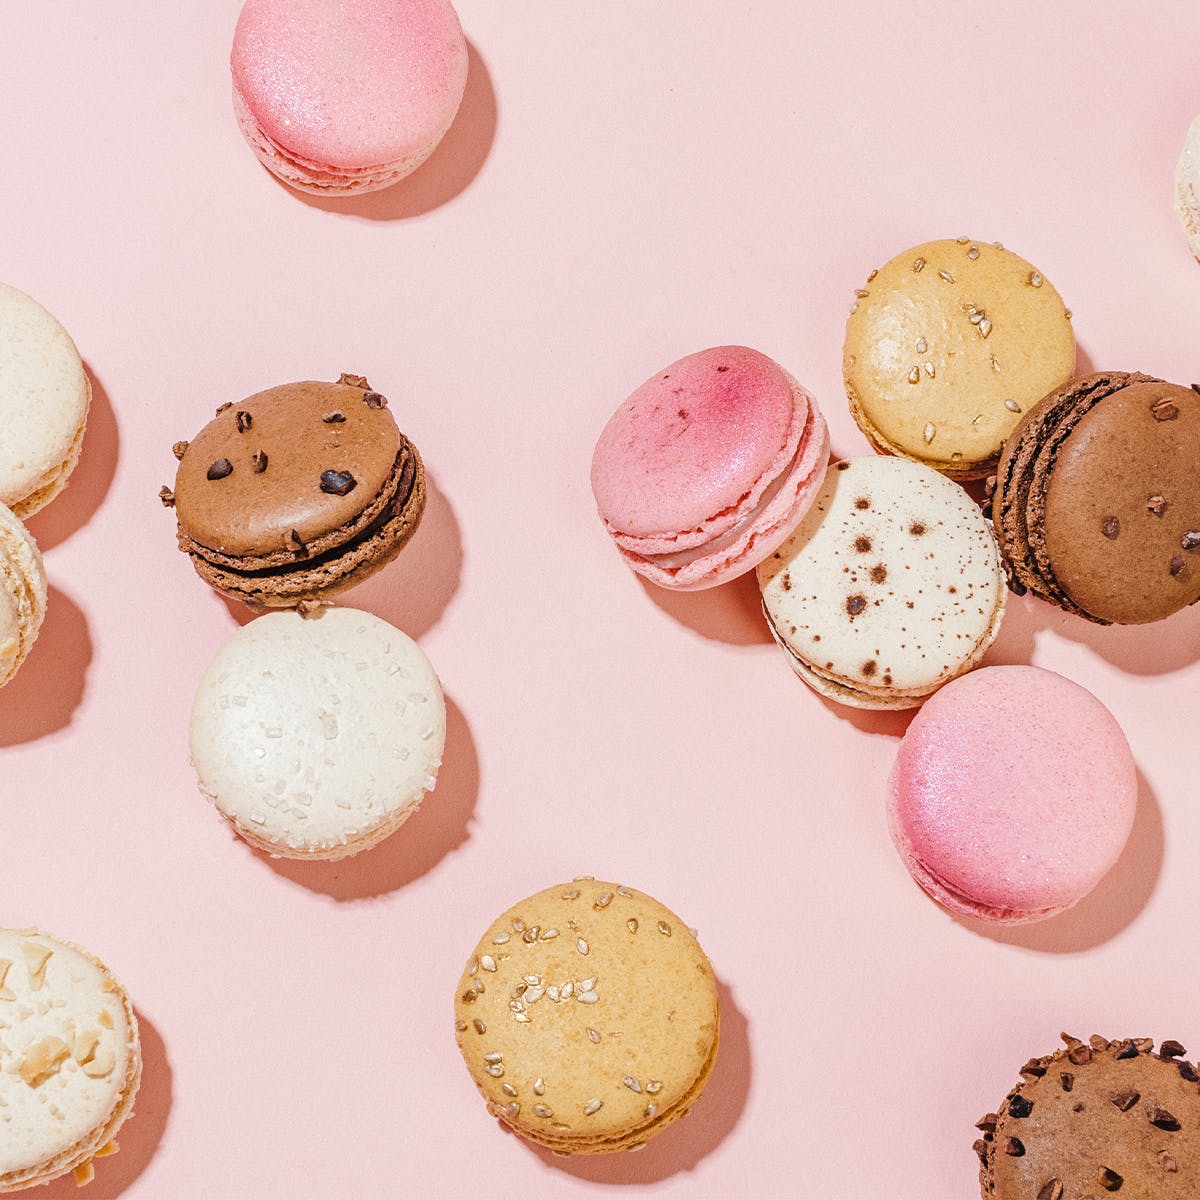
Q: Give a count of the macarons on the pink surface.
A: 14